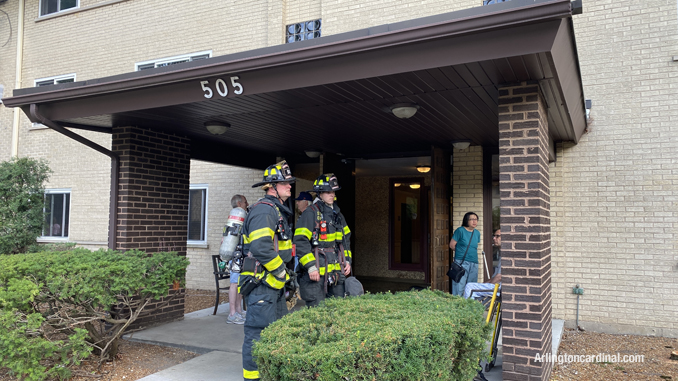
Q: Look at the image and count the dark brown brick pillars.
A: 2